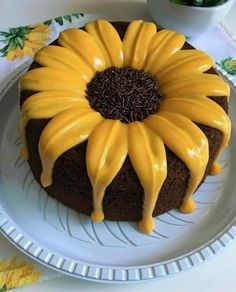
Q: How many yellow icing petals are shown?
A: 14